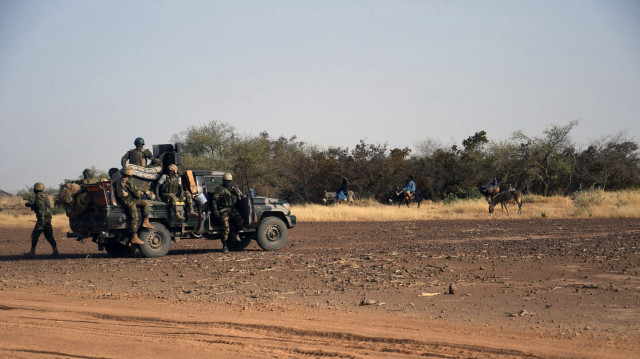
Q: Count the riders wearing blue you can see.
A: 3